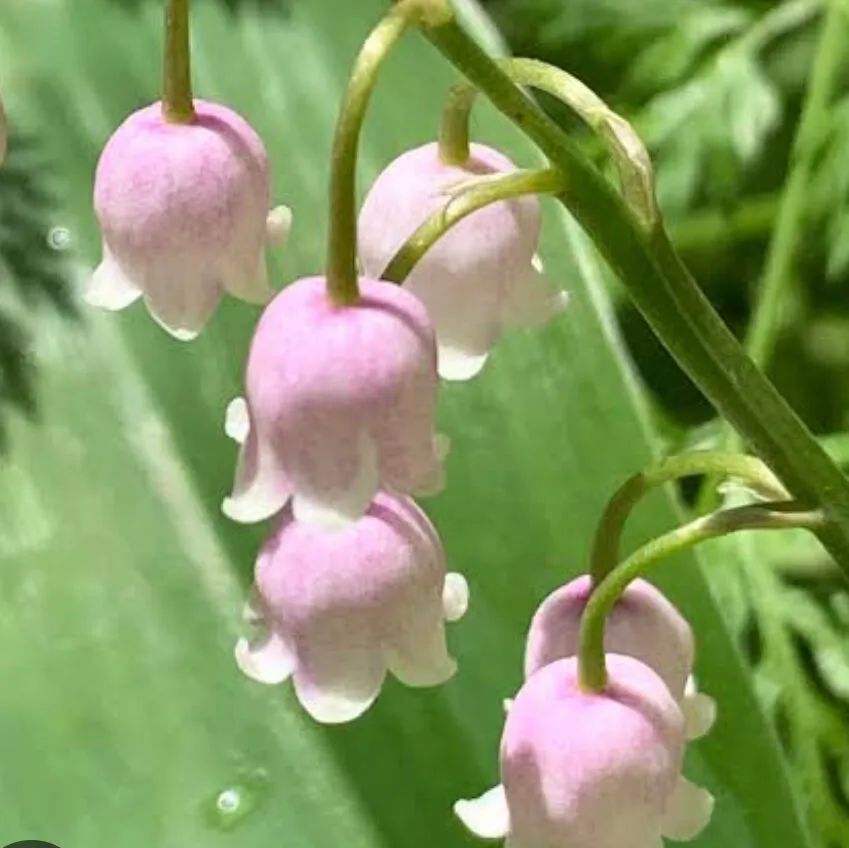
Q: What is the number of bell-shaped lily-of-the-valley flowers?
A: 6